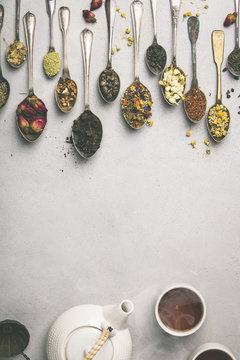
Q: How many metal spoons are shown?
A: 13